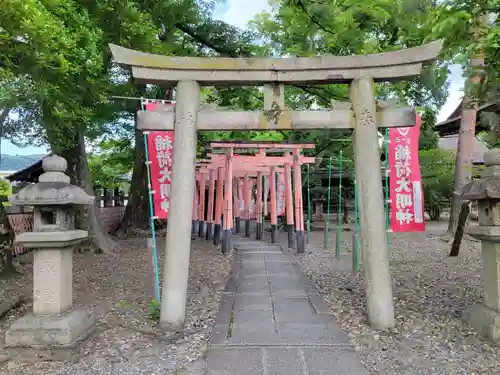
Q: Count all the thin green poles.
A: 6